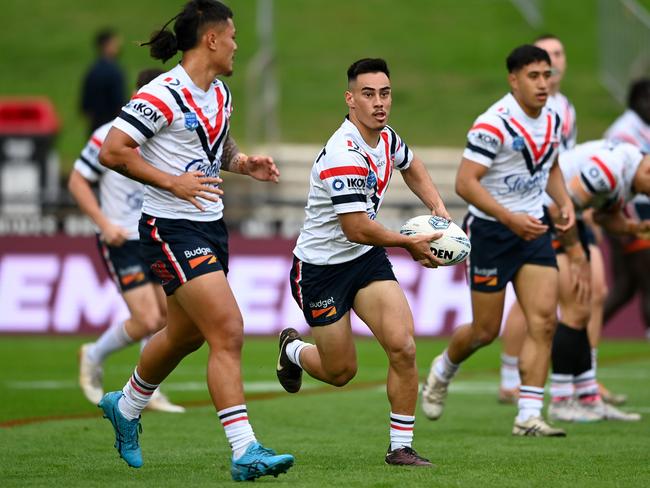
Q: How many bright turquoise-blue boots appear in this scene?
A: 2